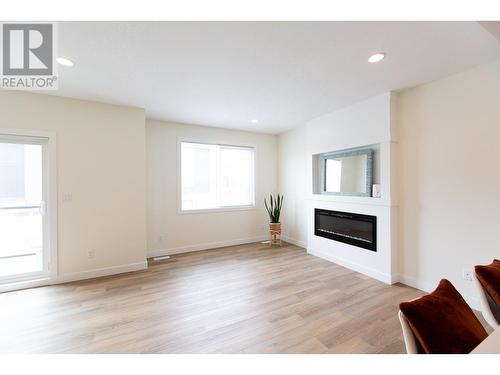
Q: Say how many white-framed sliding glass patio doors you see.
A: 1